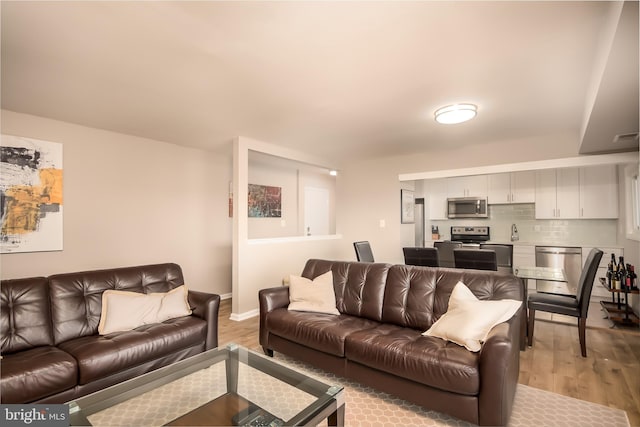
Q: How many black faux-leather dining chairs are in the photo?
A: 6